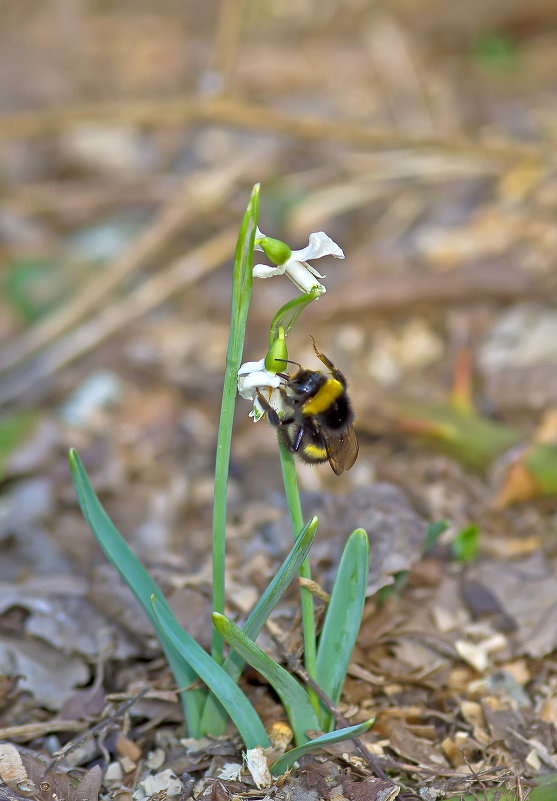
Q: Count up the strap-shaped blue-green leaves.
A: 6